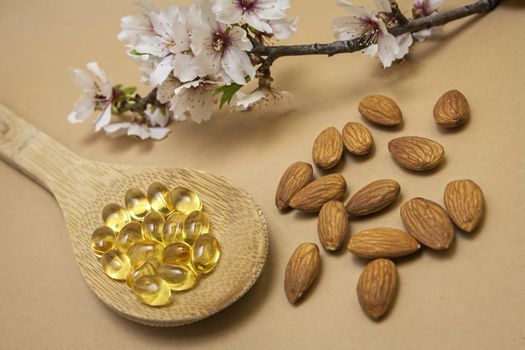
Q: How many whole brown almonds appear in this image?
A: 14